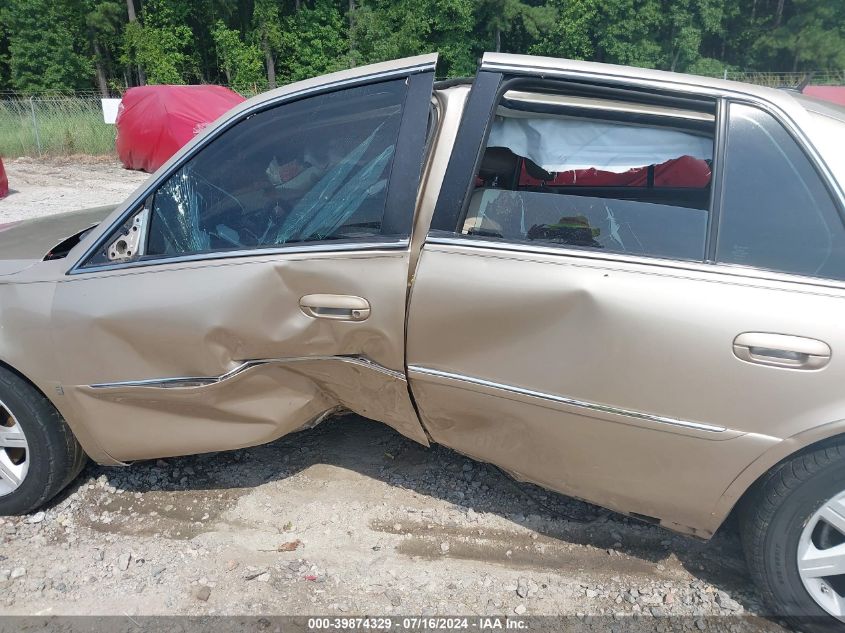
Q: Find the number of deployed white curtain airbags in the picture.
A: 1